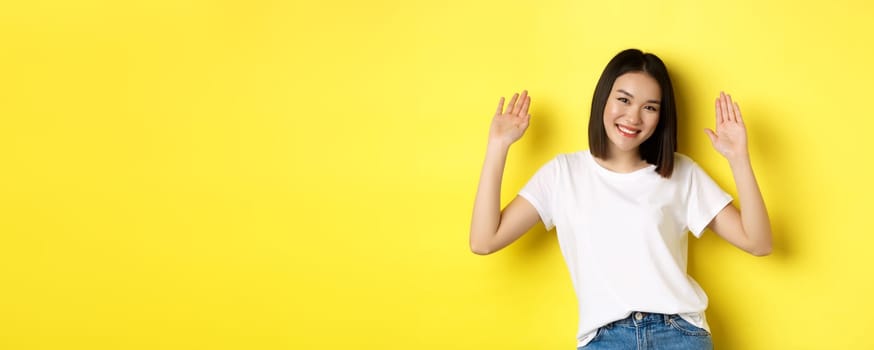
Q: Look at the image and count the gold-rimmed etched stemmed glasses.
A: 0